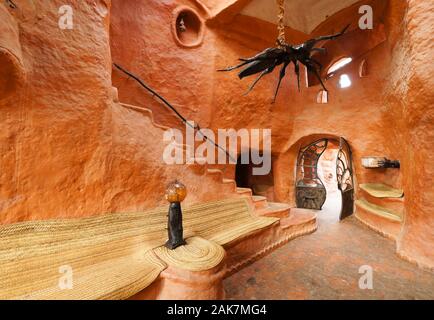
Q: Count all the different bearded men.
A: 0